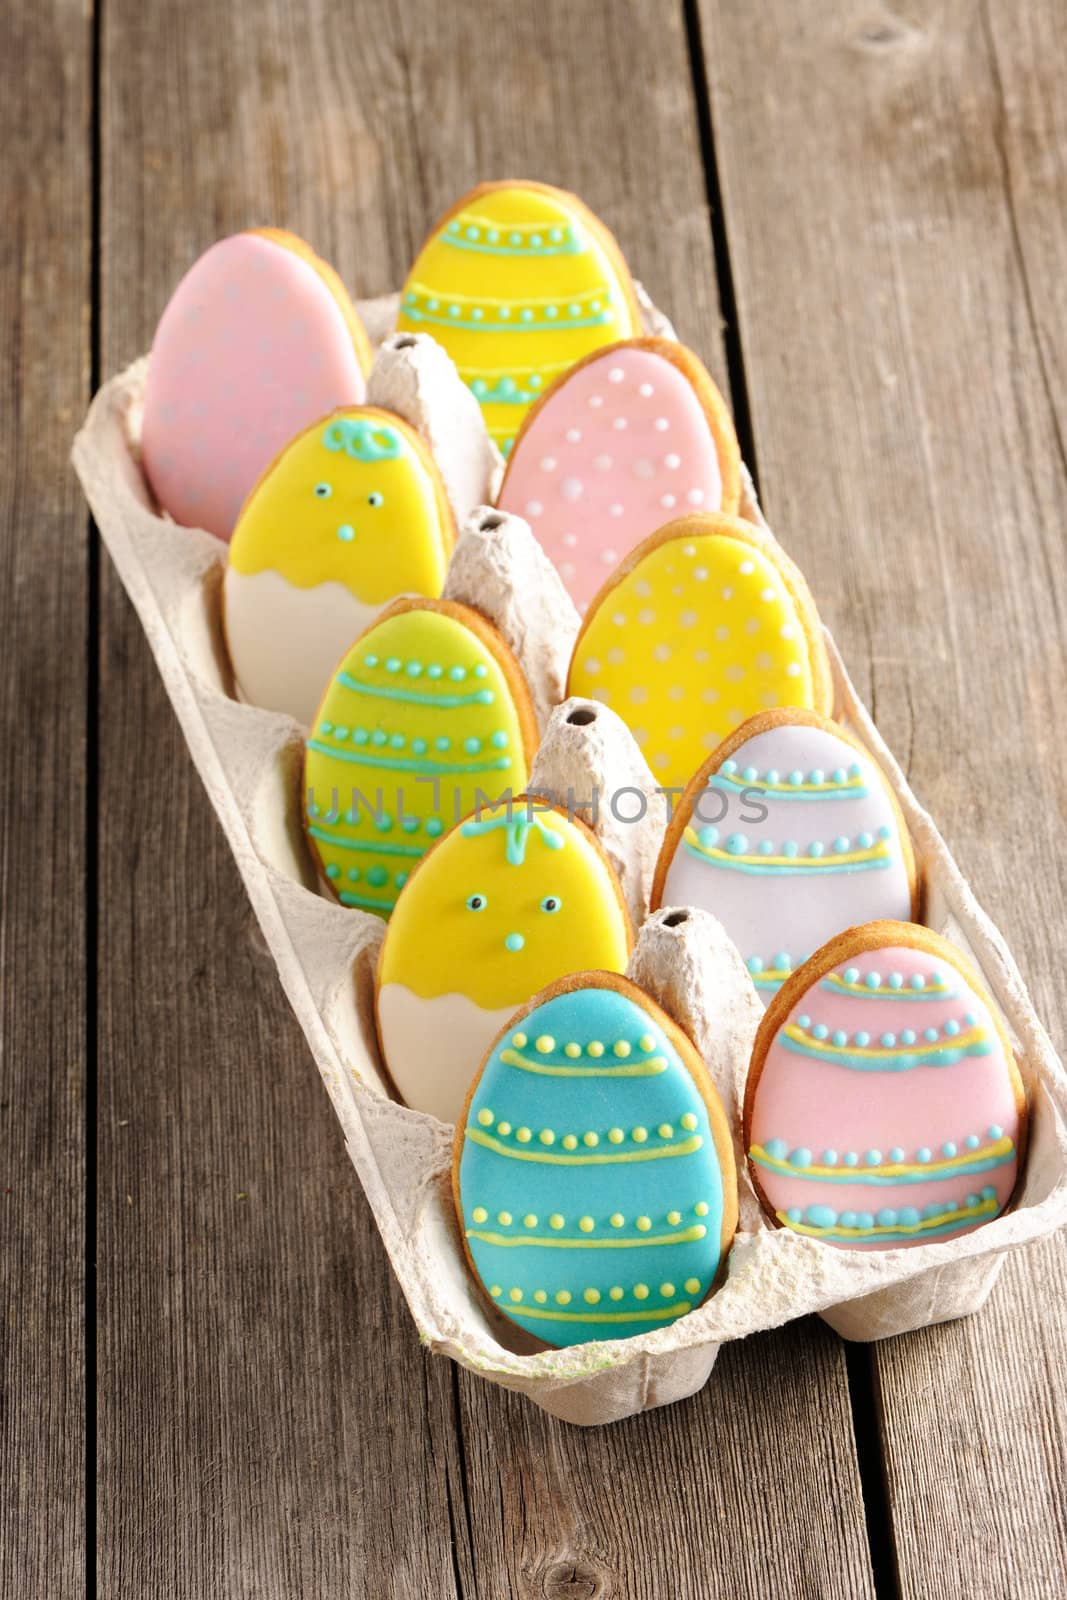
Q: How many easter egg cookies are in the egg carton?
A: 10